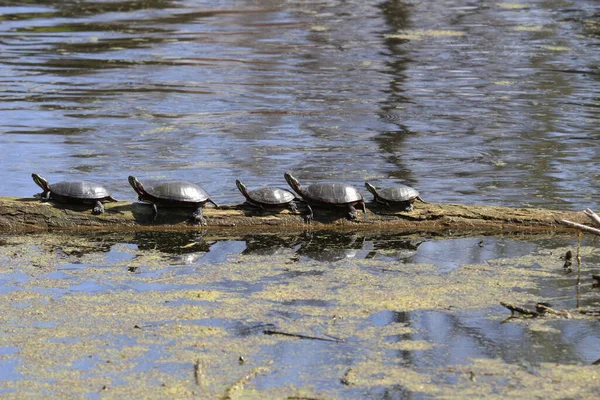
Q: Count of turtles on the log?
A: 5